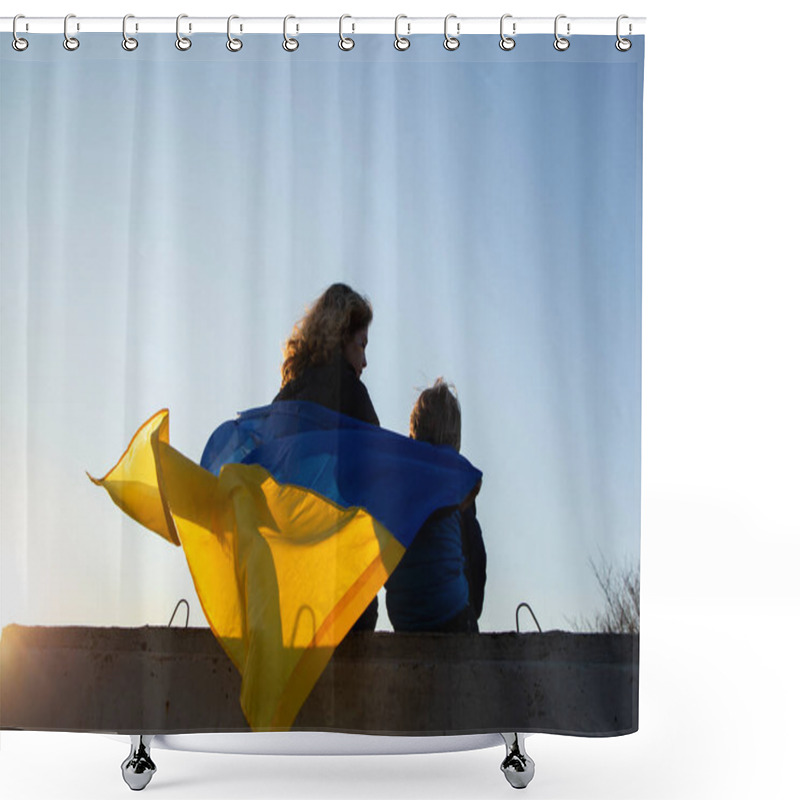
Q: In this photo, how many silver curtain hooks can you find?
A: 12